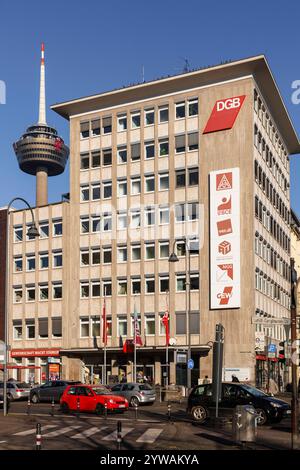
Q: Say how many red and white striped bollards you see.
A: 8